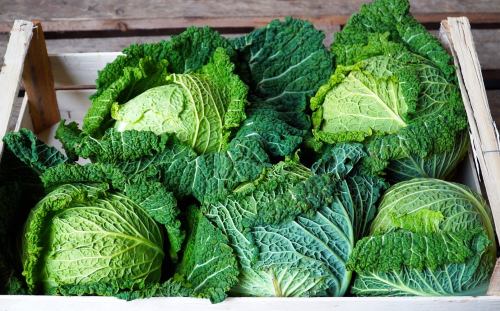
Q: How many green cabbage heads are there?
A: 5